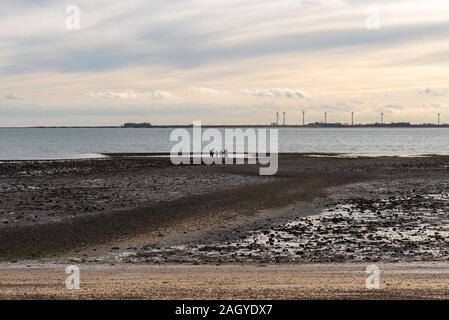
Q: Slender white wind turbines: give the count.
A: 7